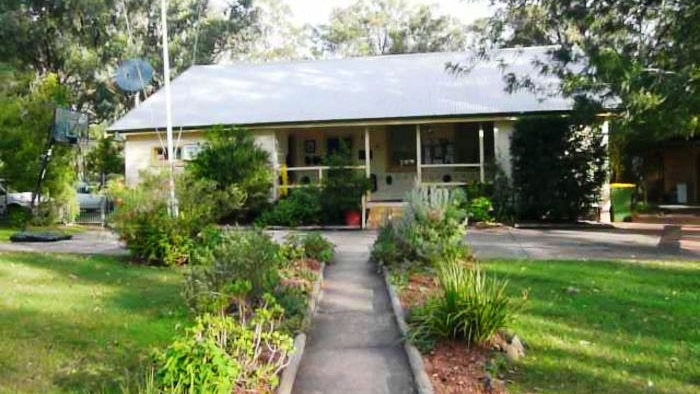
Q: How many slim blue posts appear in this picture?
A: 0